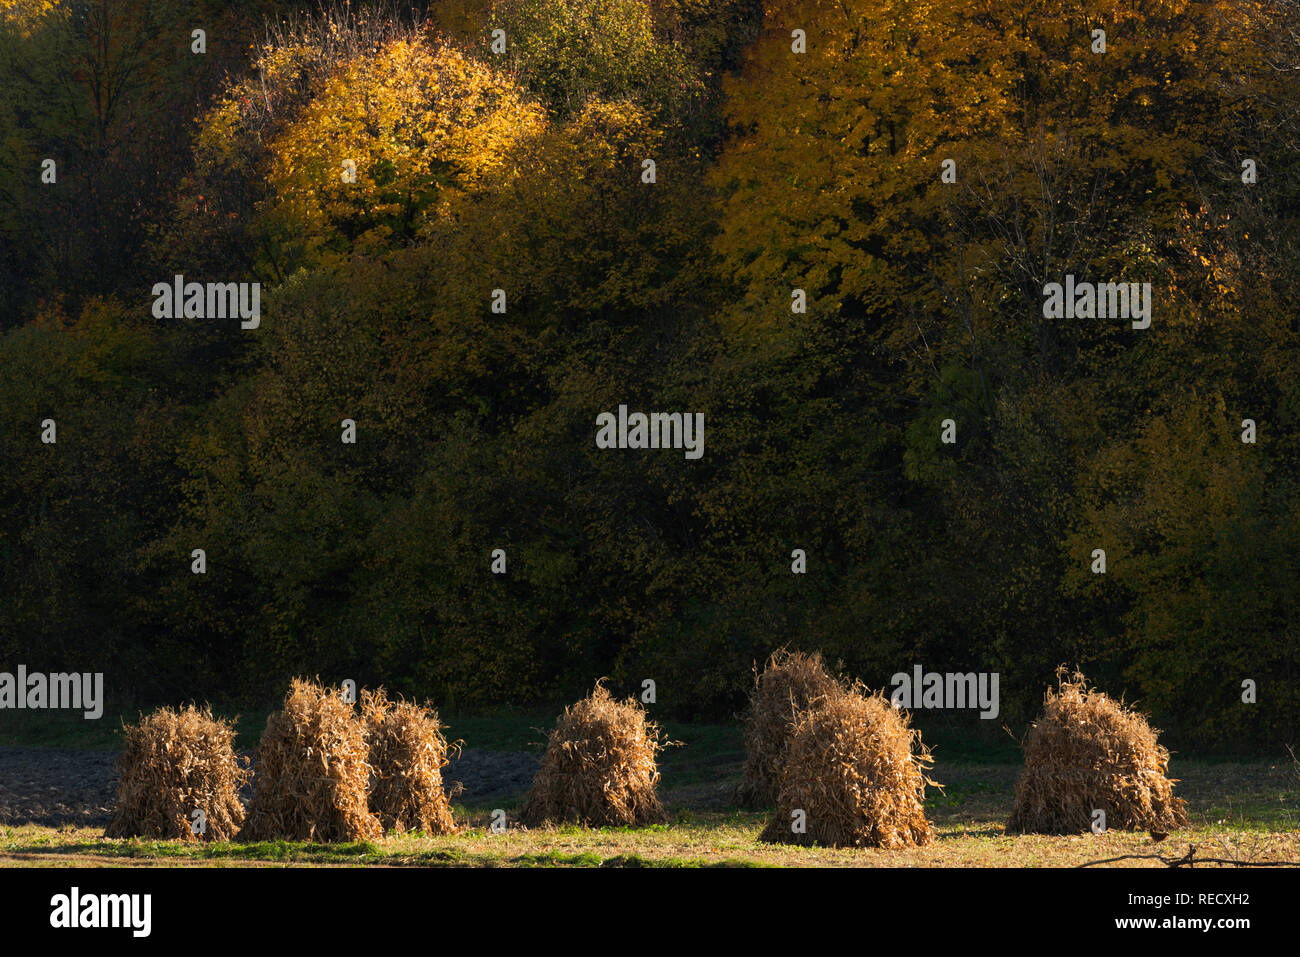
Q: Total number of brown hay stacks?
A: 7